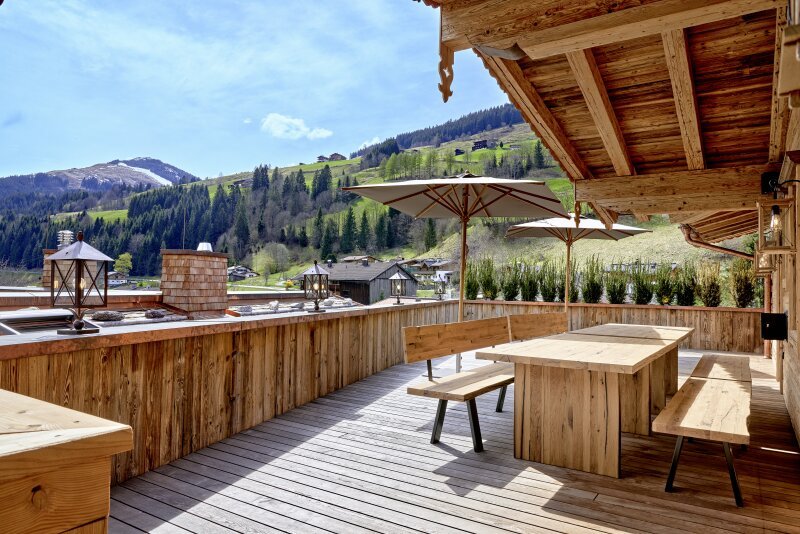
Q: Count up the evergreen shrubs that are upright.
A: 13